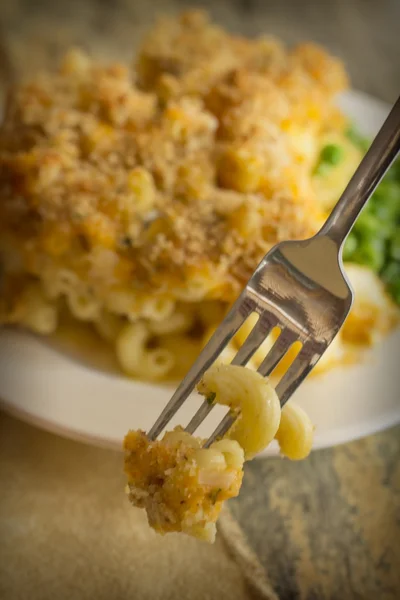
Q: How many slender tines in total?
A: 4